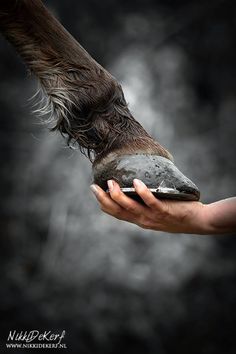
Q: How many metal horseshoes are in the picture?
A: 1